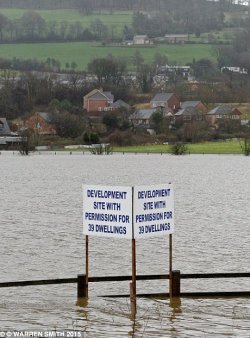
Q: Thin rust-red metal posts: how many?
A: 3